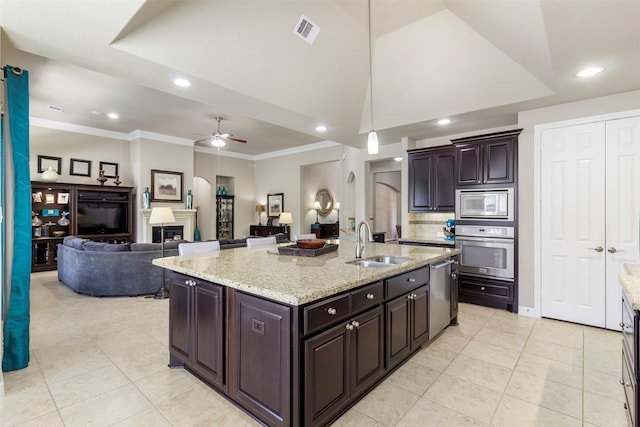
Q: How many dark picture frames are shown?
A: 5